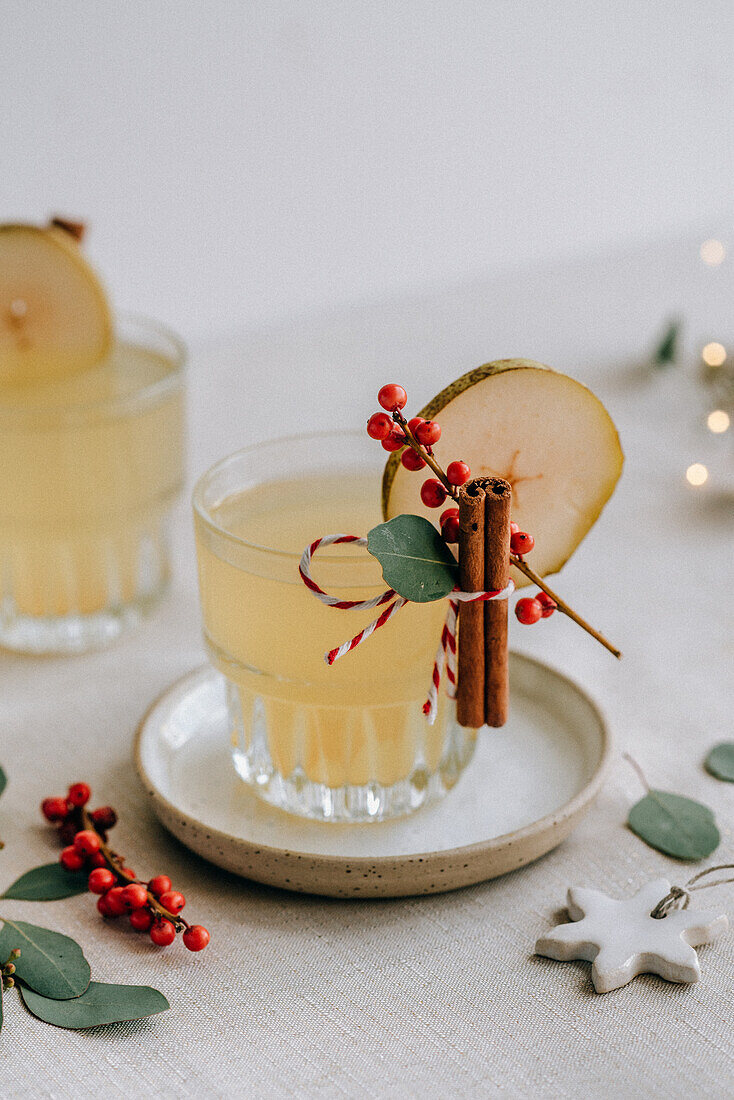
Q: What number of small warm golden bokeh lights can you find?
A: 4